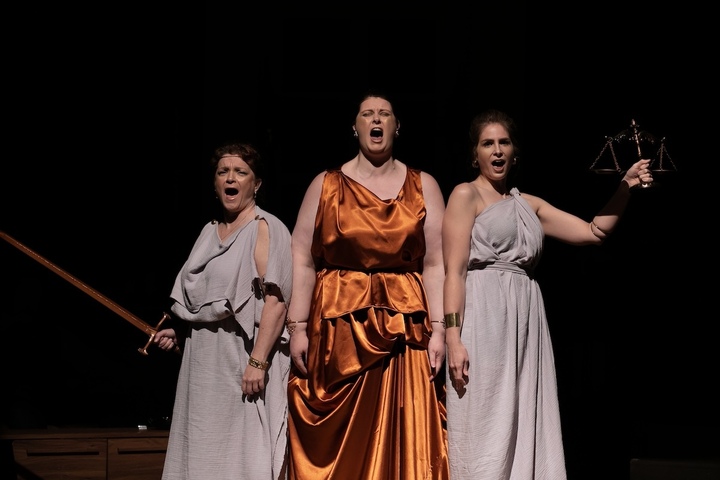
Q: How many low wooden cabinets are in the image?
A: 1